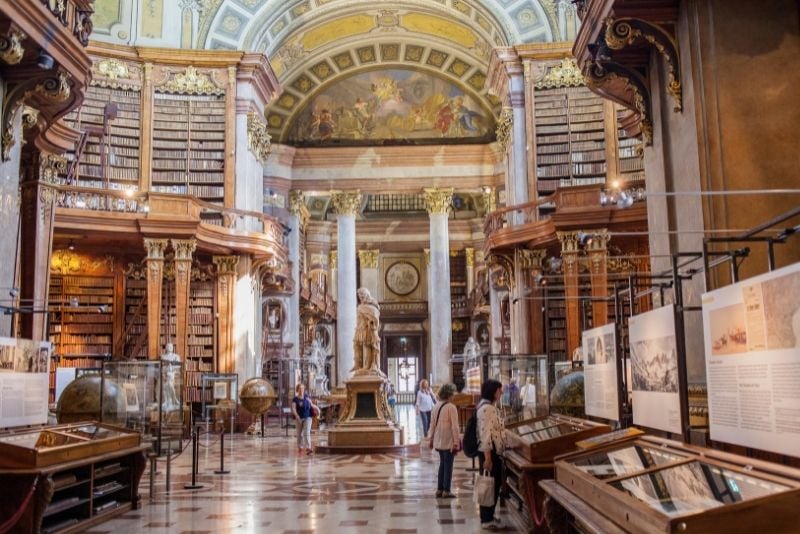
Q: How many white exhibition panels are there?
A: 4